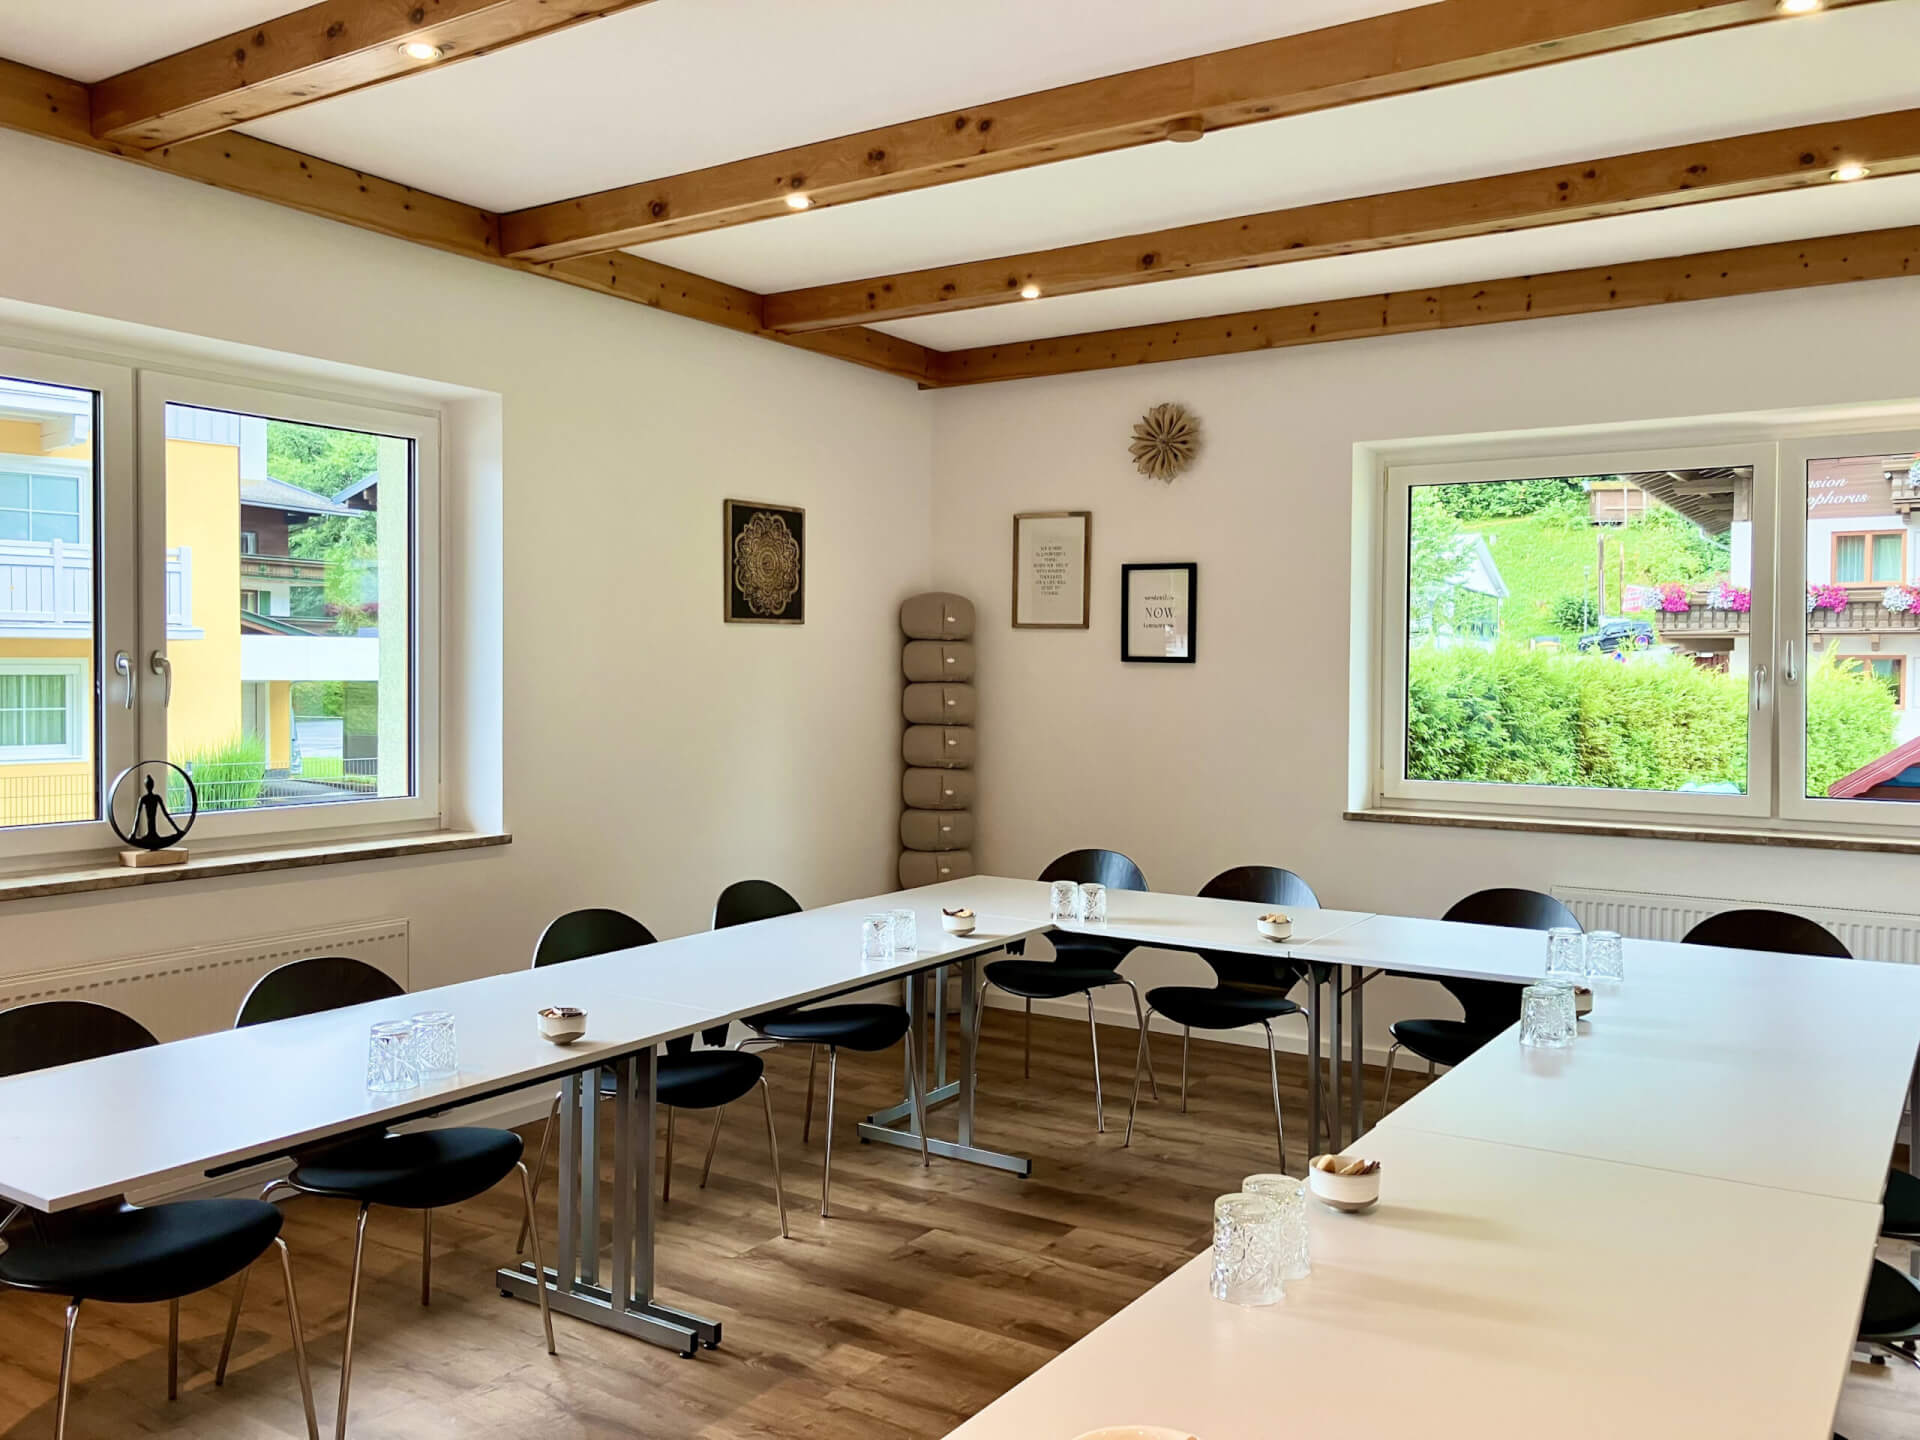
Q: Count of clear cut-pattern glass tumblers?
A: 12